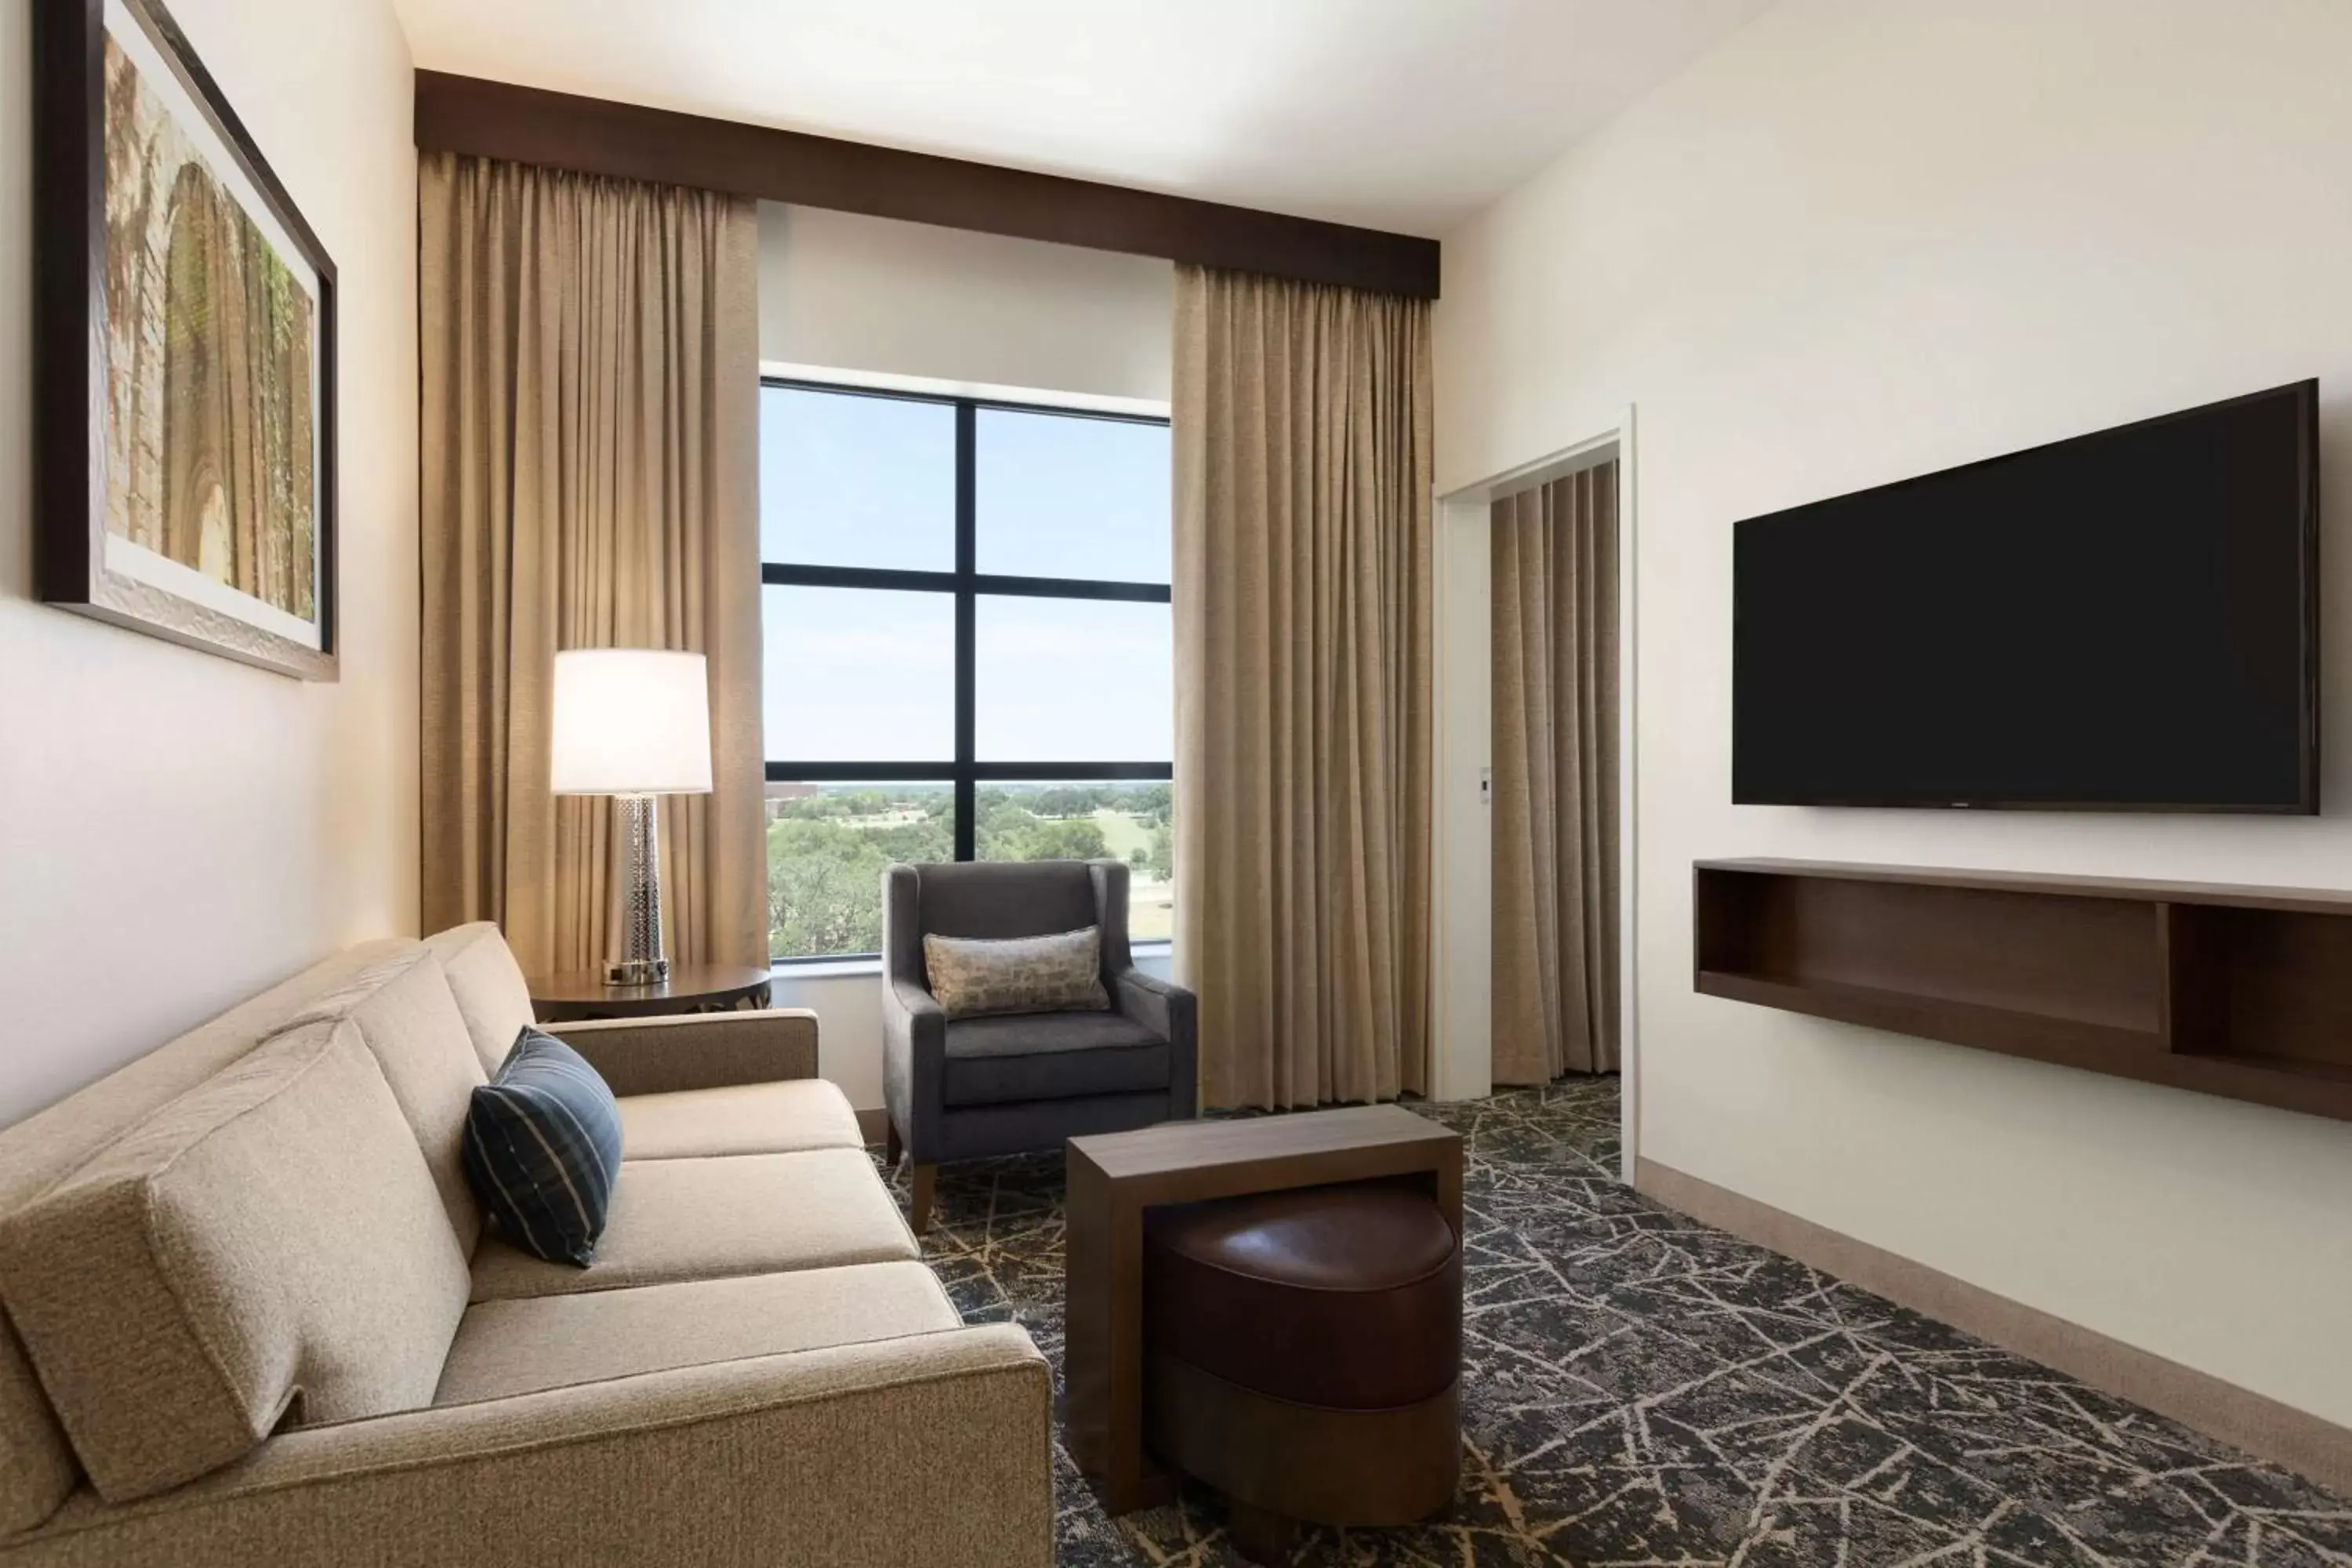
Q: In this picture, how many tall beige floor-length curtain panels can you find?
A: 3